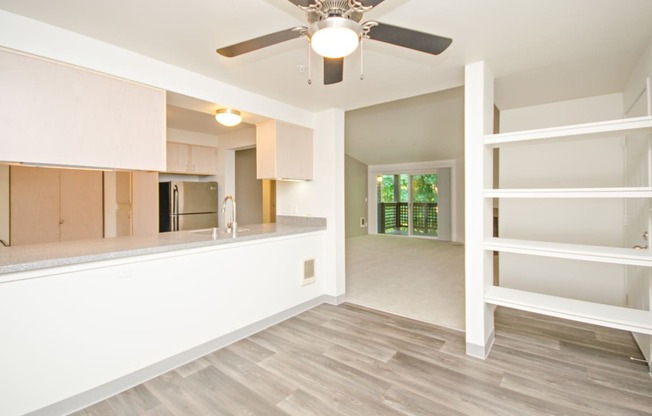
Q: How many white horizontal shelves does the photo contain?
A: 4